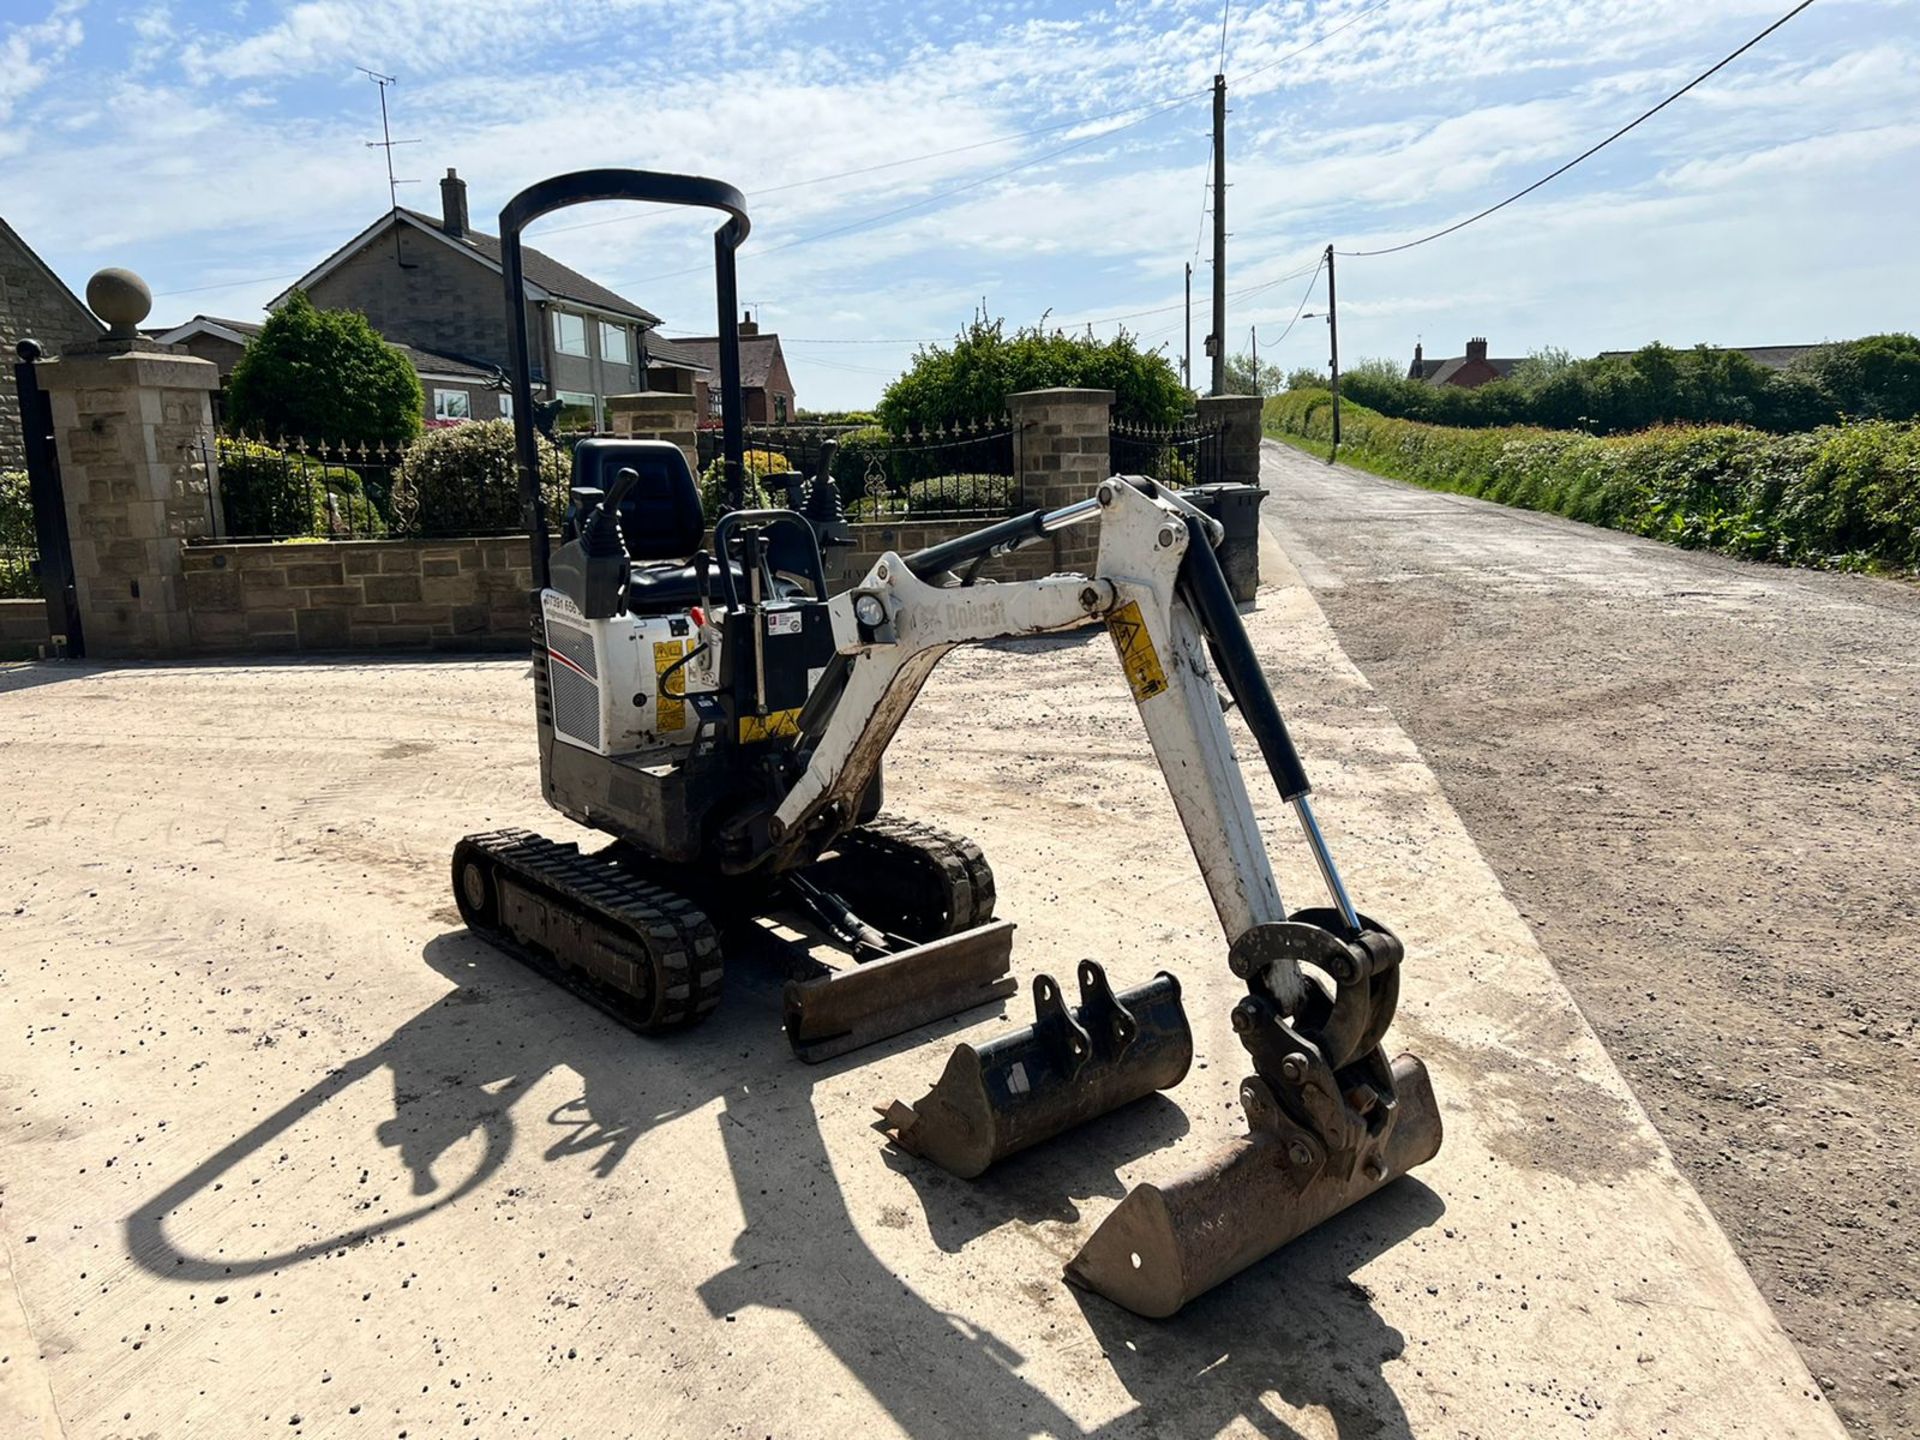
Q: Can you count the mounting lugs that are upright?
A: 2